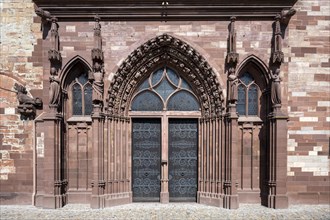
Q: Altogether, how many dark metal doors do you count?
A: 2